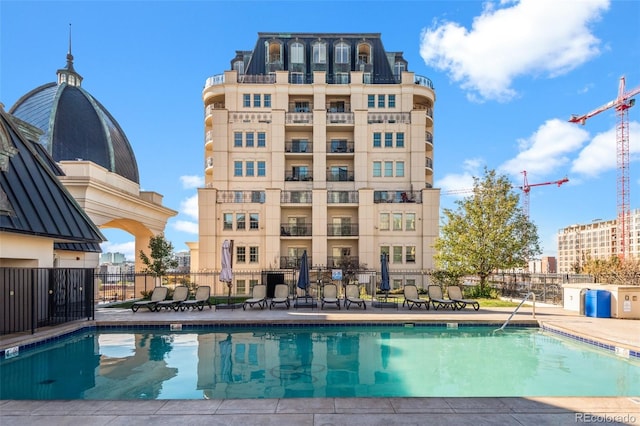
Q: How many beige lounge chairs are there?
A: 10